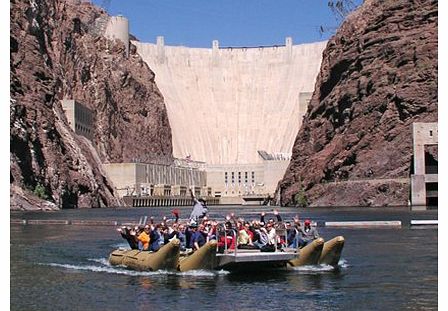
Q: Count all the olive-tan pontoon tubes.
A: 4